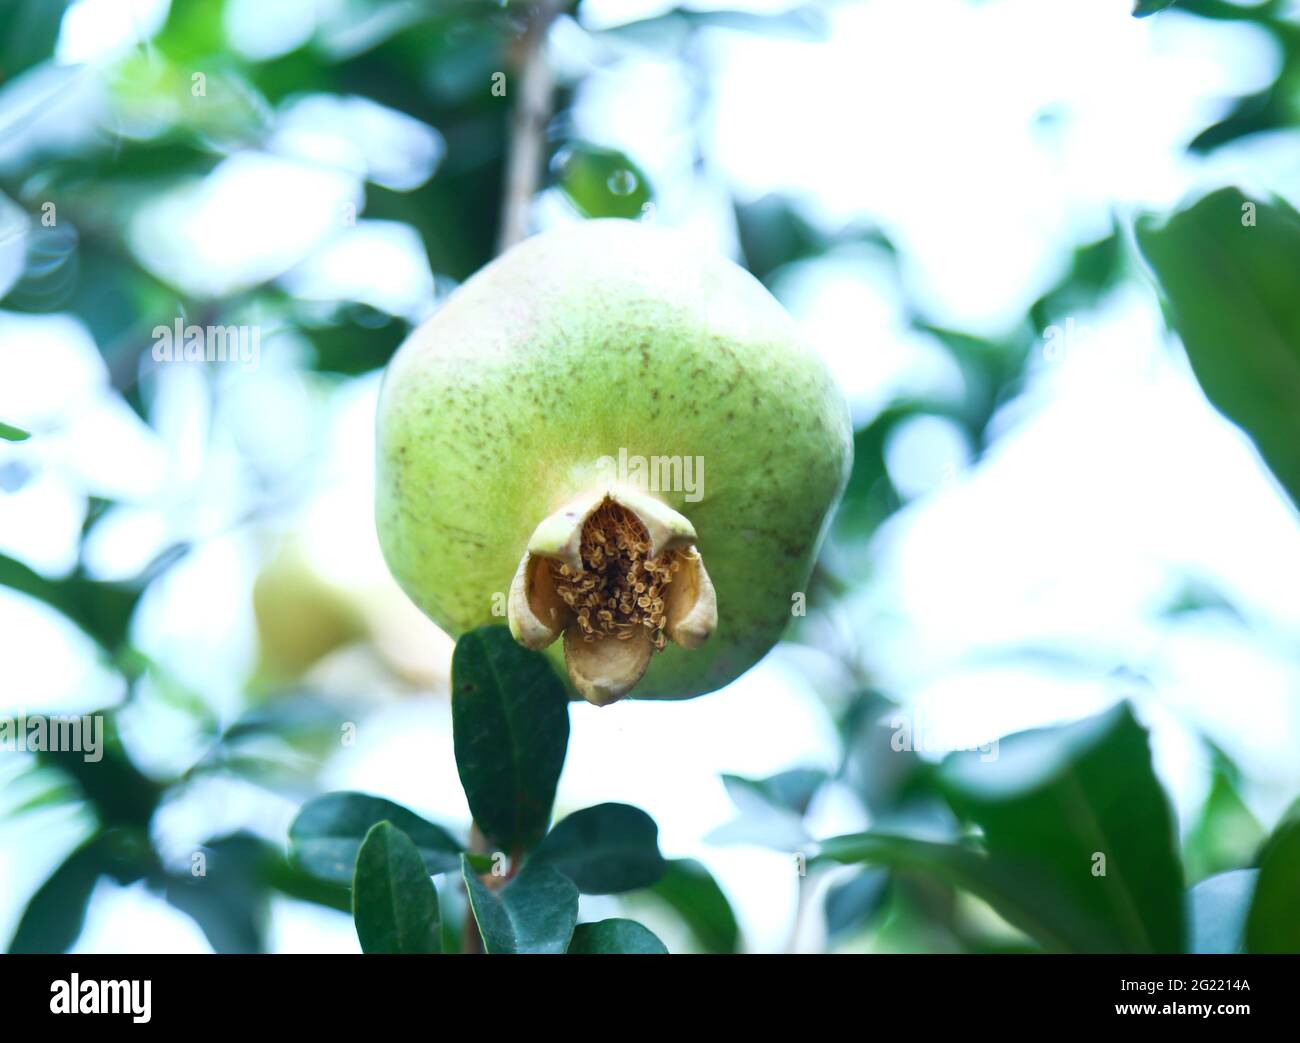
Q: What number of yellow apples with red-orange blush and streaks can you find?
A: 0